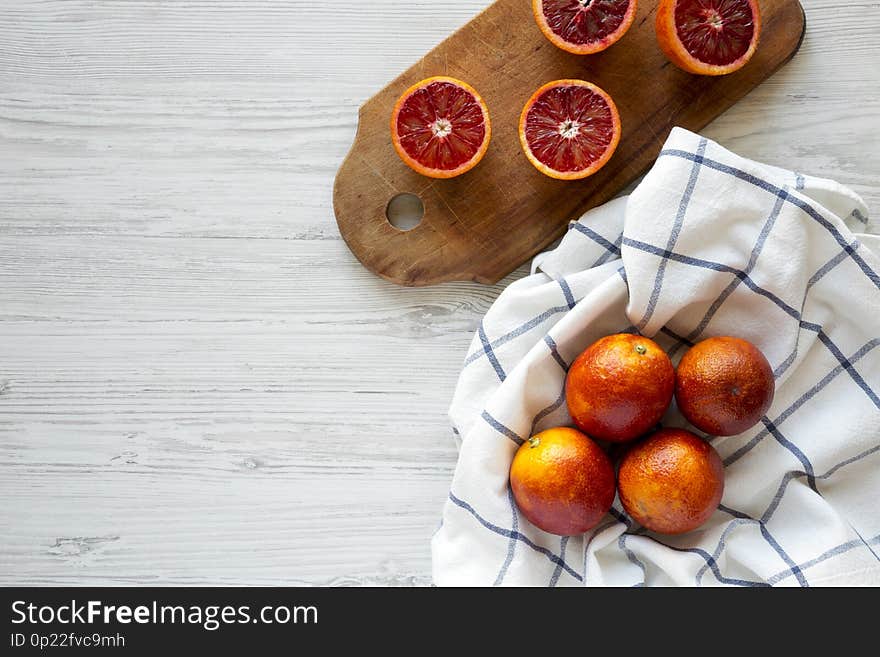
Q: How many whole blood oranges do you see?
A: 4